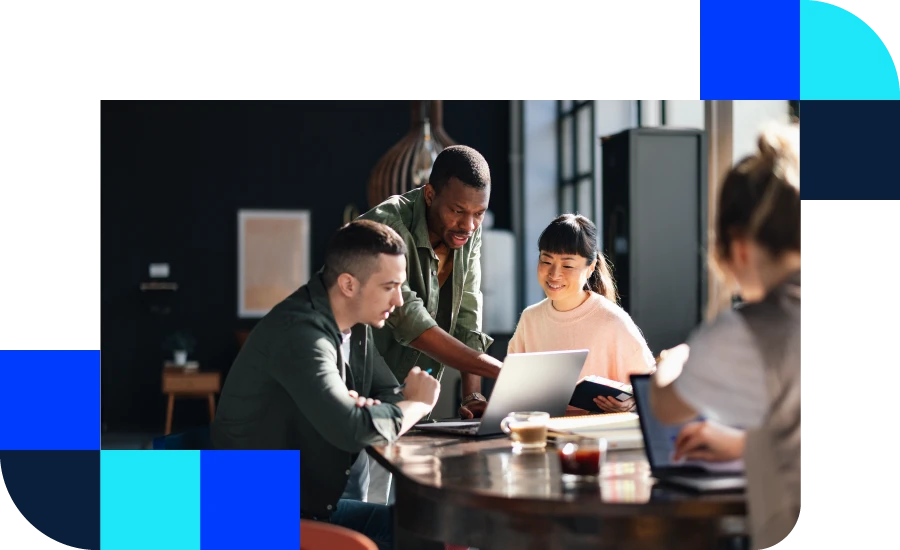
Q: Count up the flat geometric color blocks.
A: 7